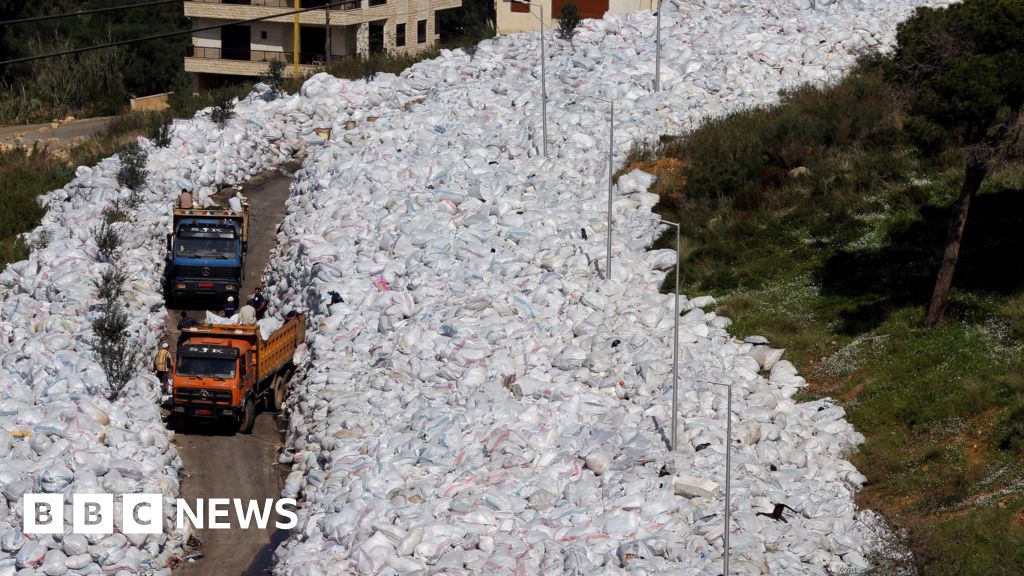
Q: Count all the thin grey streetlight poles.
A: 5